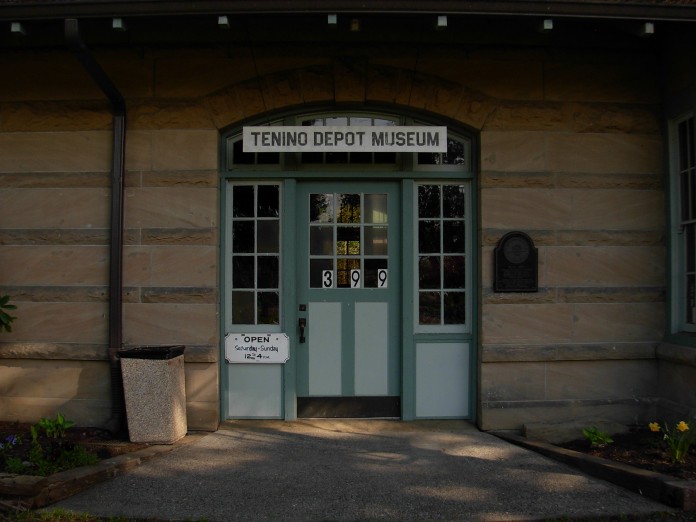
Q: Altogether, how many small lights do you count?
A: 7